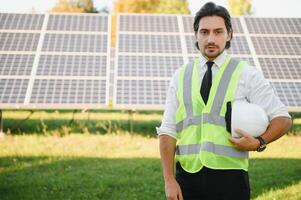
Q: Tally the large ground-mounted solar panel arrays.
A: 2